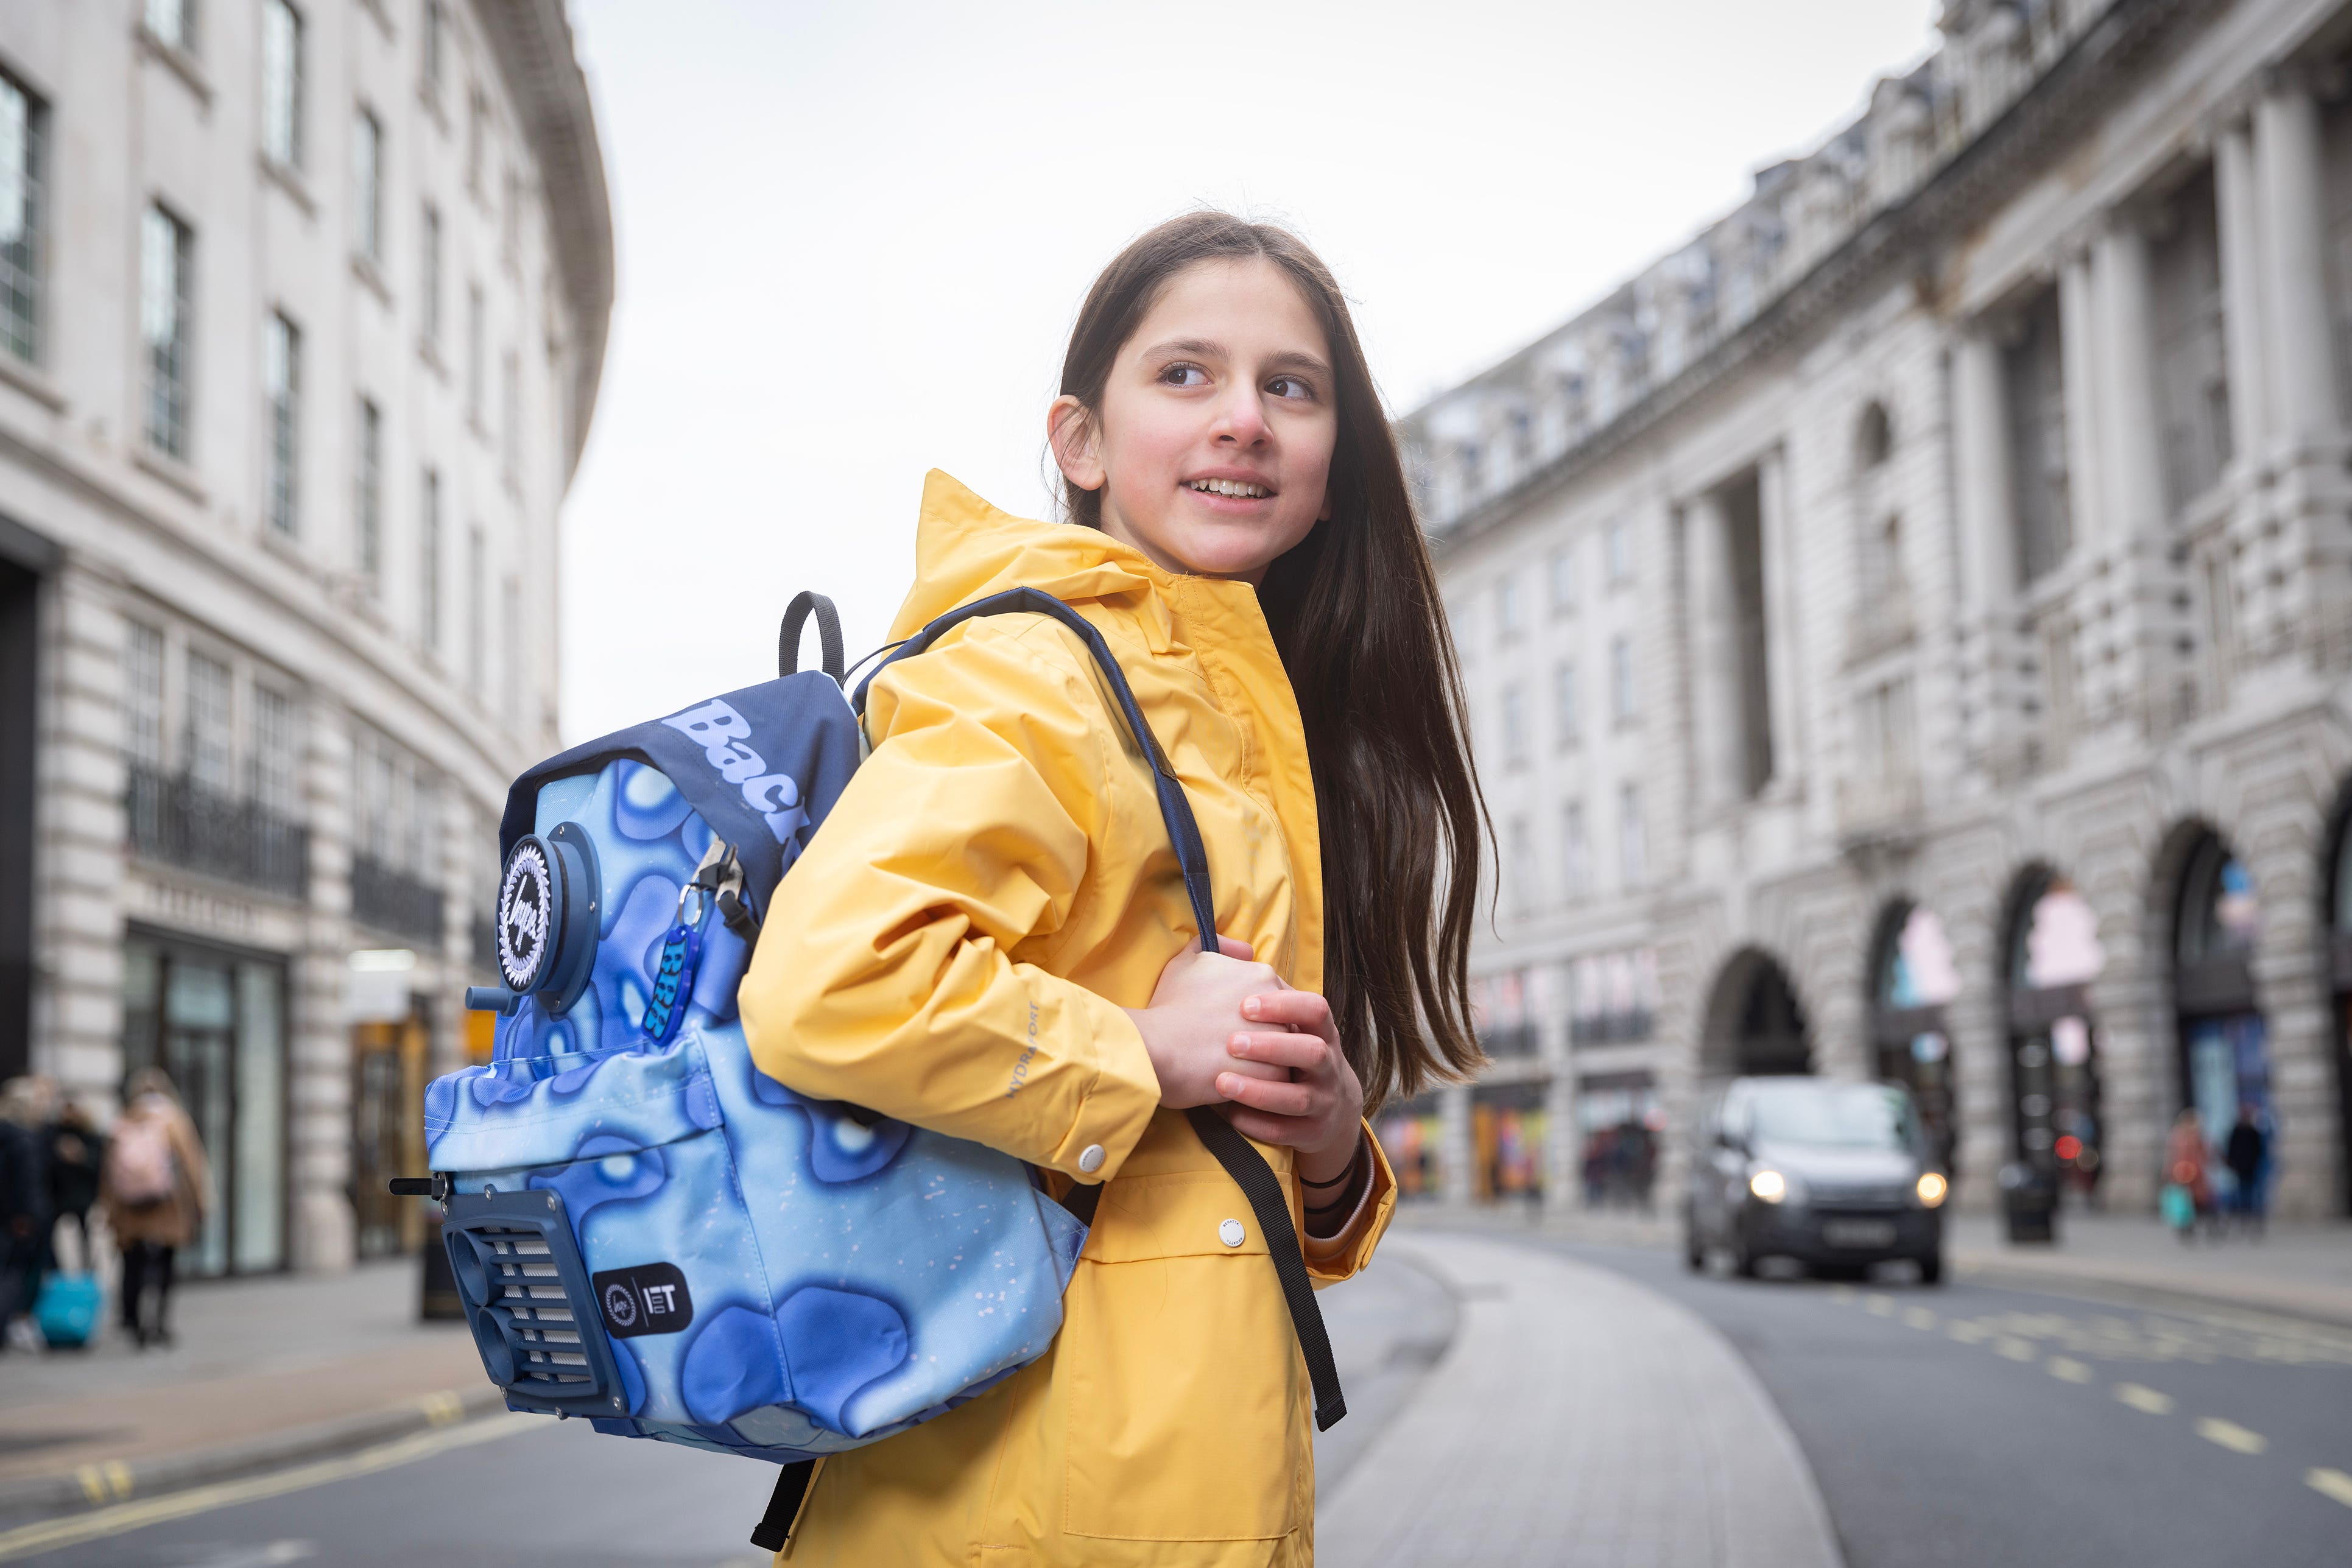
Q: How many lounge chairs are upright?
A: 0